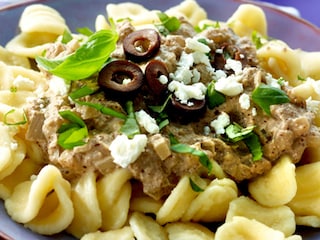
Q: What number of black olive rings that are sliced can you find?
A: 4